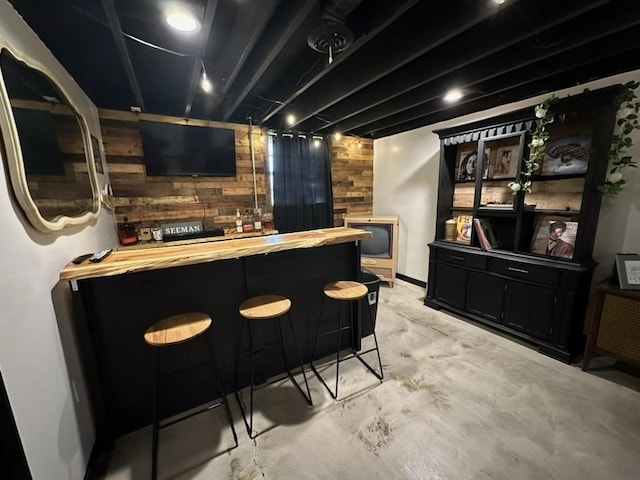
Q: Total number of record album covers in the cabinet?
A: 5